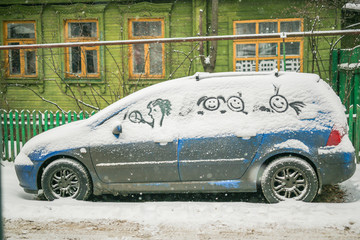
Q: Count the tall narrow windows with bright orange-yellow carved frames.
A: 3